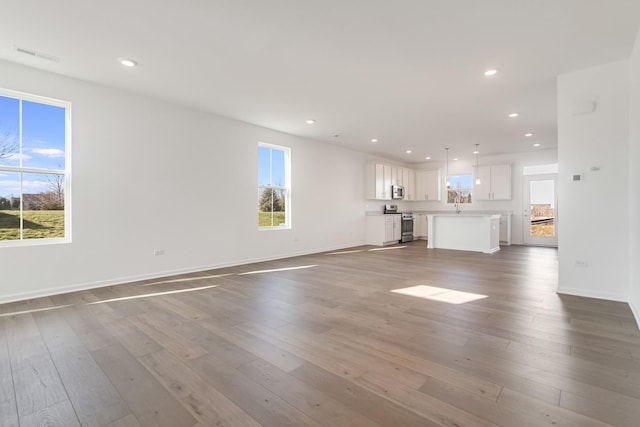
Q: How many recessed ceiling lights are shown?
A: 11